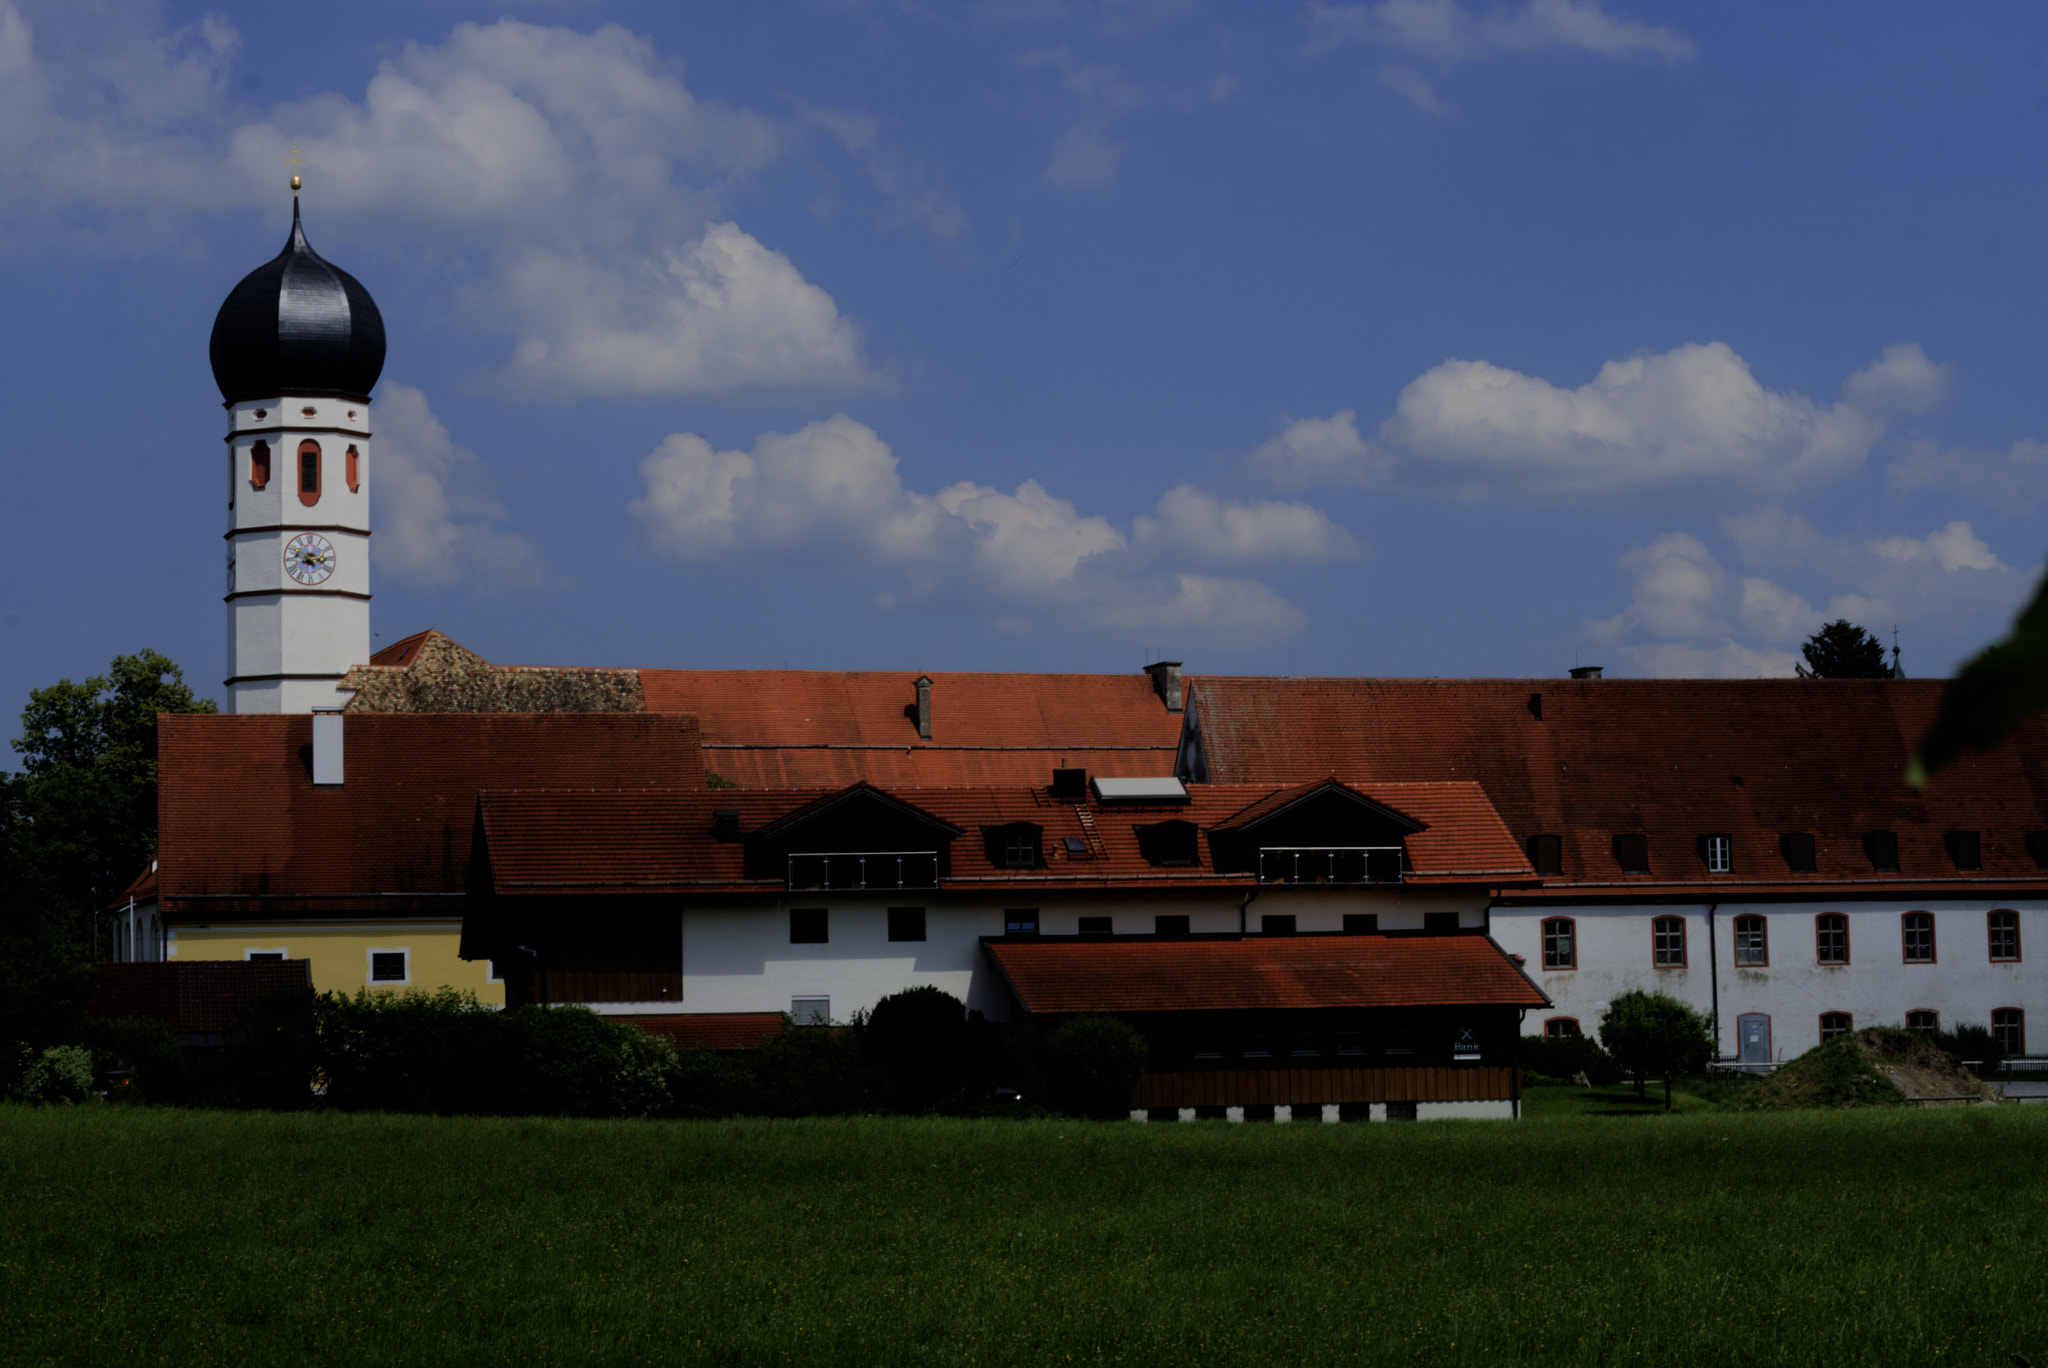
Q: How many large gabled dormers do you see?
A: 2